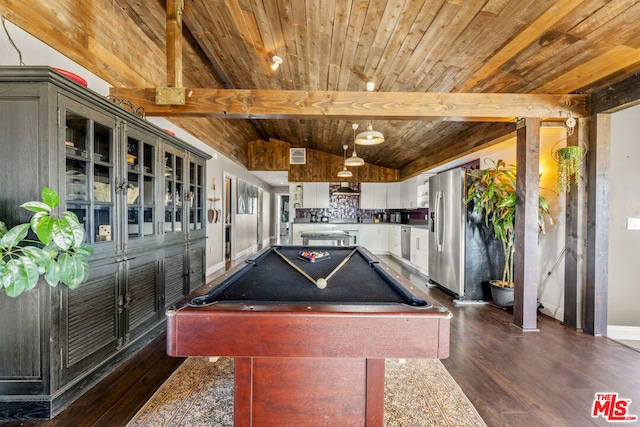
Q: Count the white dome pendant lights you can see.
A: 3